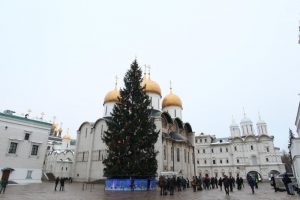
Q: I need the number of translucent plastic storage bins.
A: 0